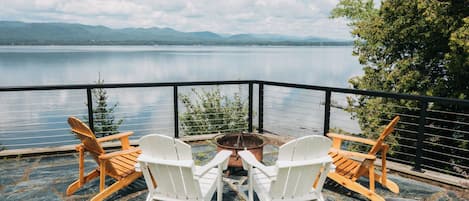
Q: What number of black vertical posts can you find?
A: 6